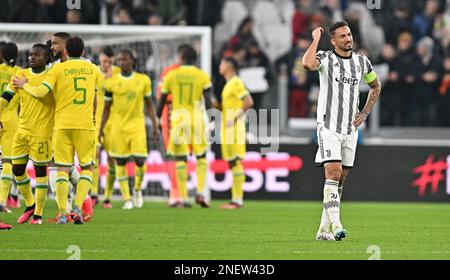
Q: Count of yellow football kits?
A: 7